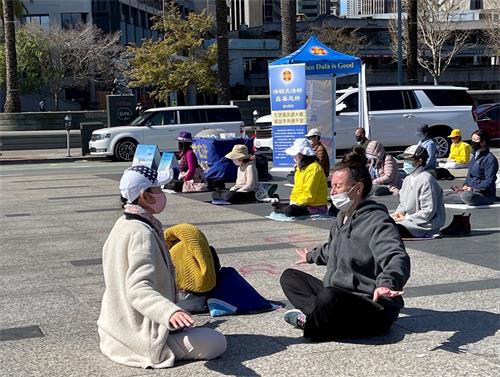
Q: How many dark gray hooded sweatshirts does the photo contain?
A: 1